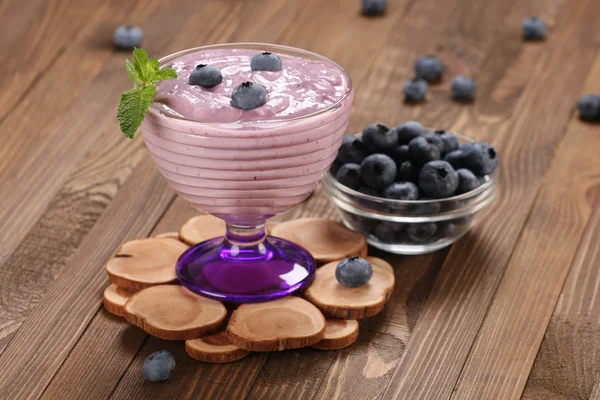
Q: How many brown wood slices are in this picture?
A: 10